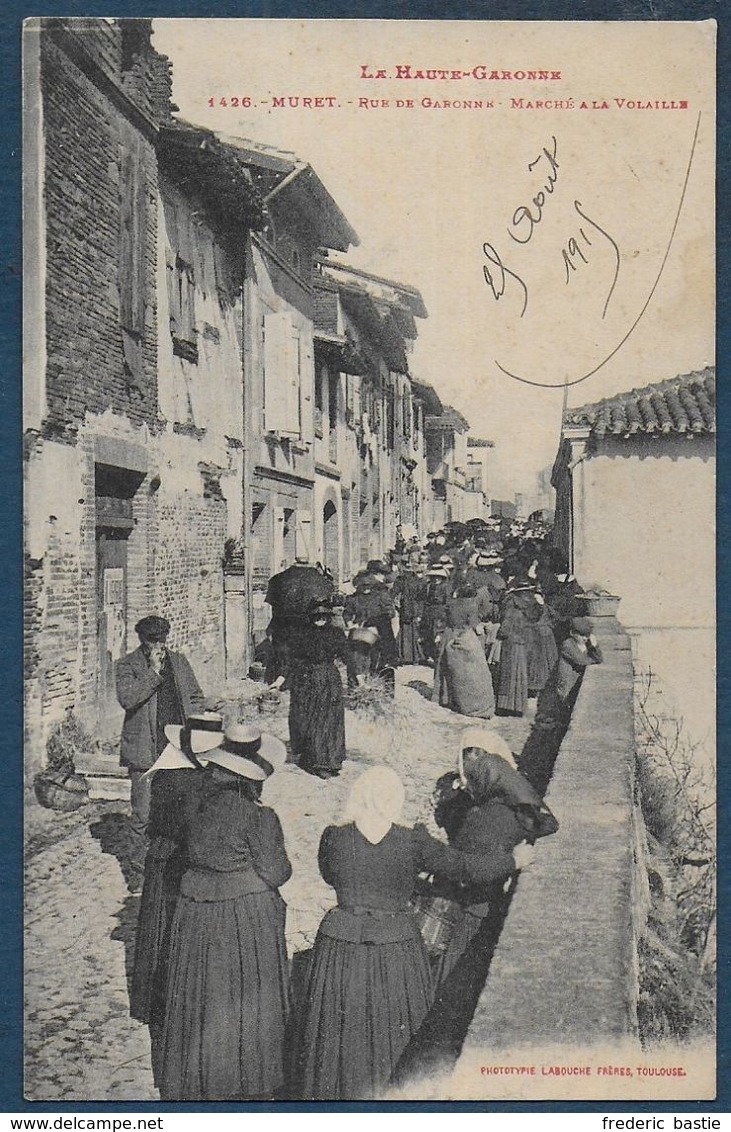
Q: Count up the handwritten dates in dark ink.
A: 1